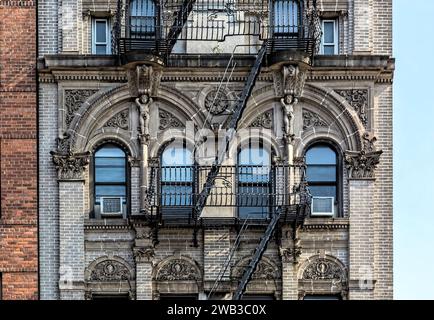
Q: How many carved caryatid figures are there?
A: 2